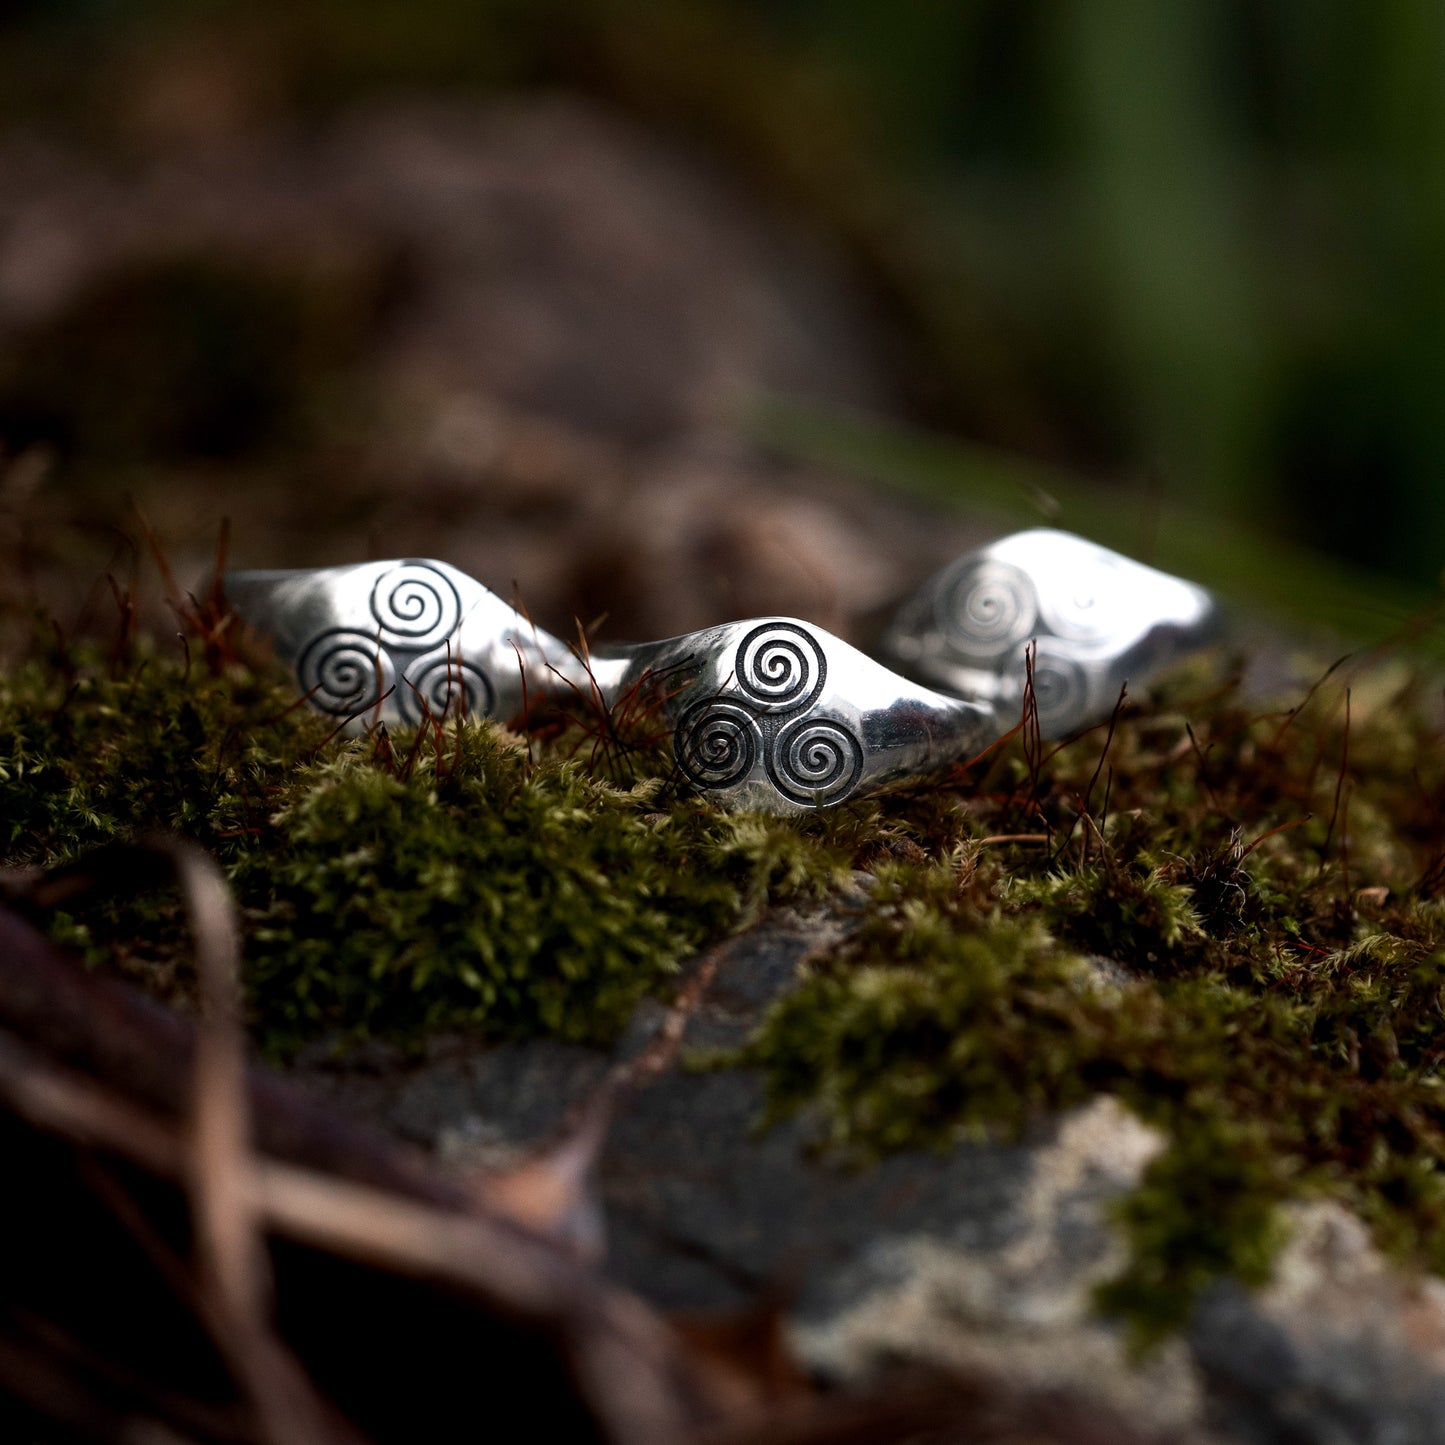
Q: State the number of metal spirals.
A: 9